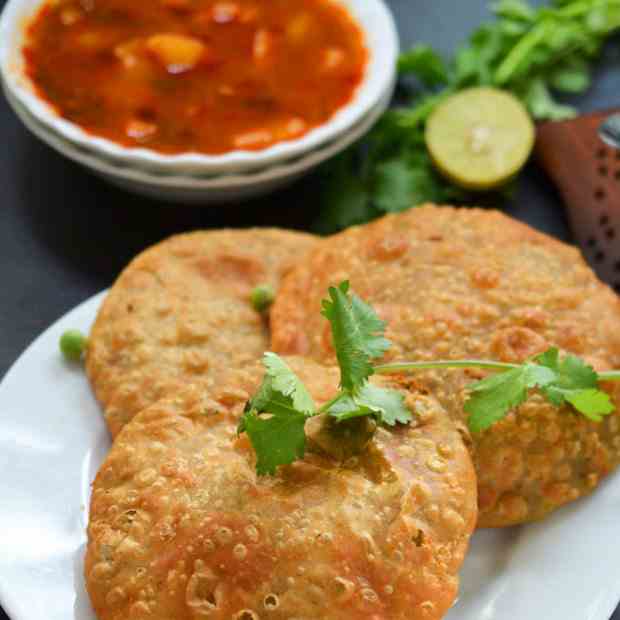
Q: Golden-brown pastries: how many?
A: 3